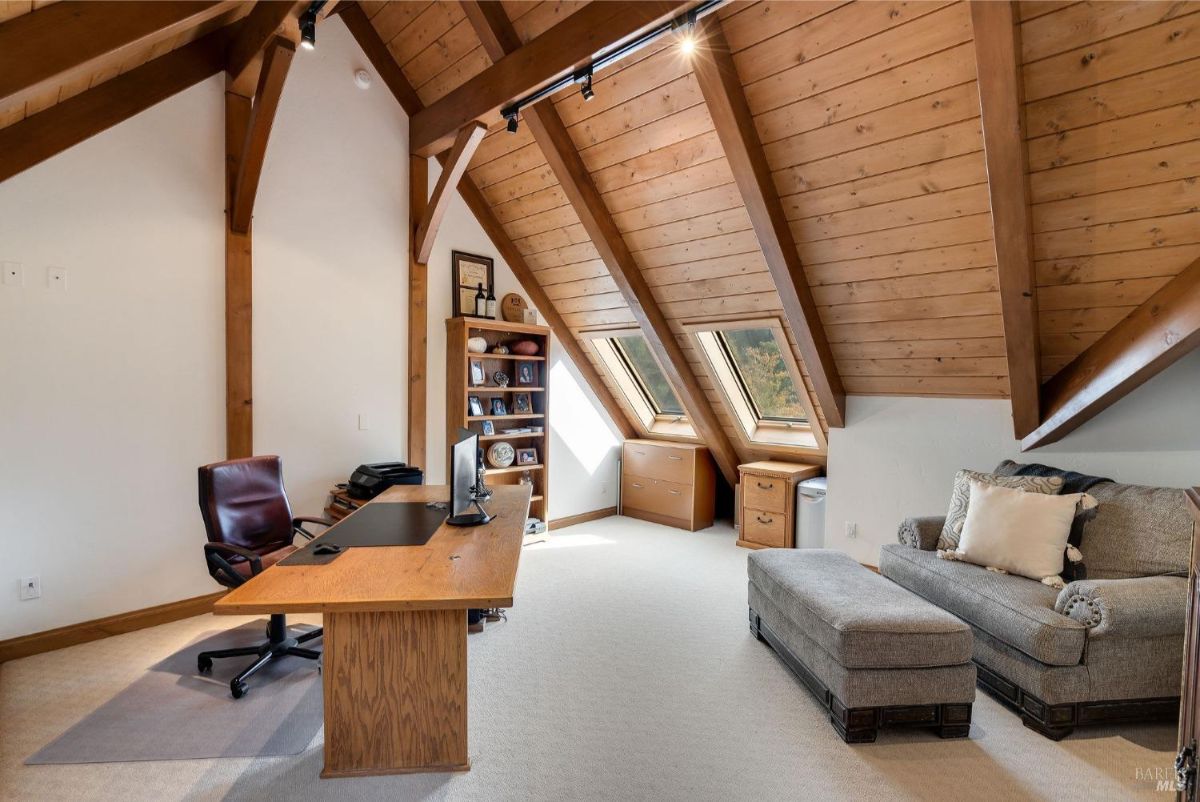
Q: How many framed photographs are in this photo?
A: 7